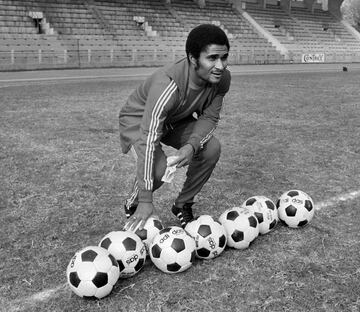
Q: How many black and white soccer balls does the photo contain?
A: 8